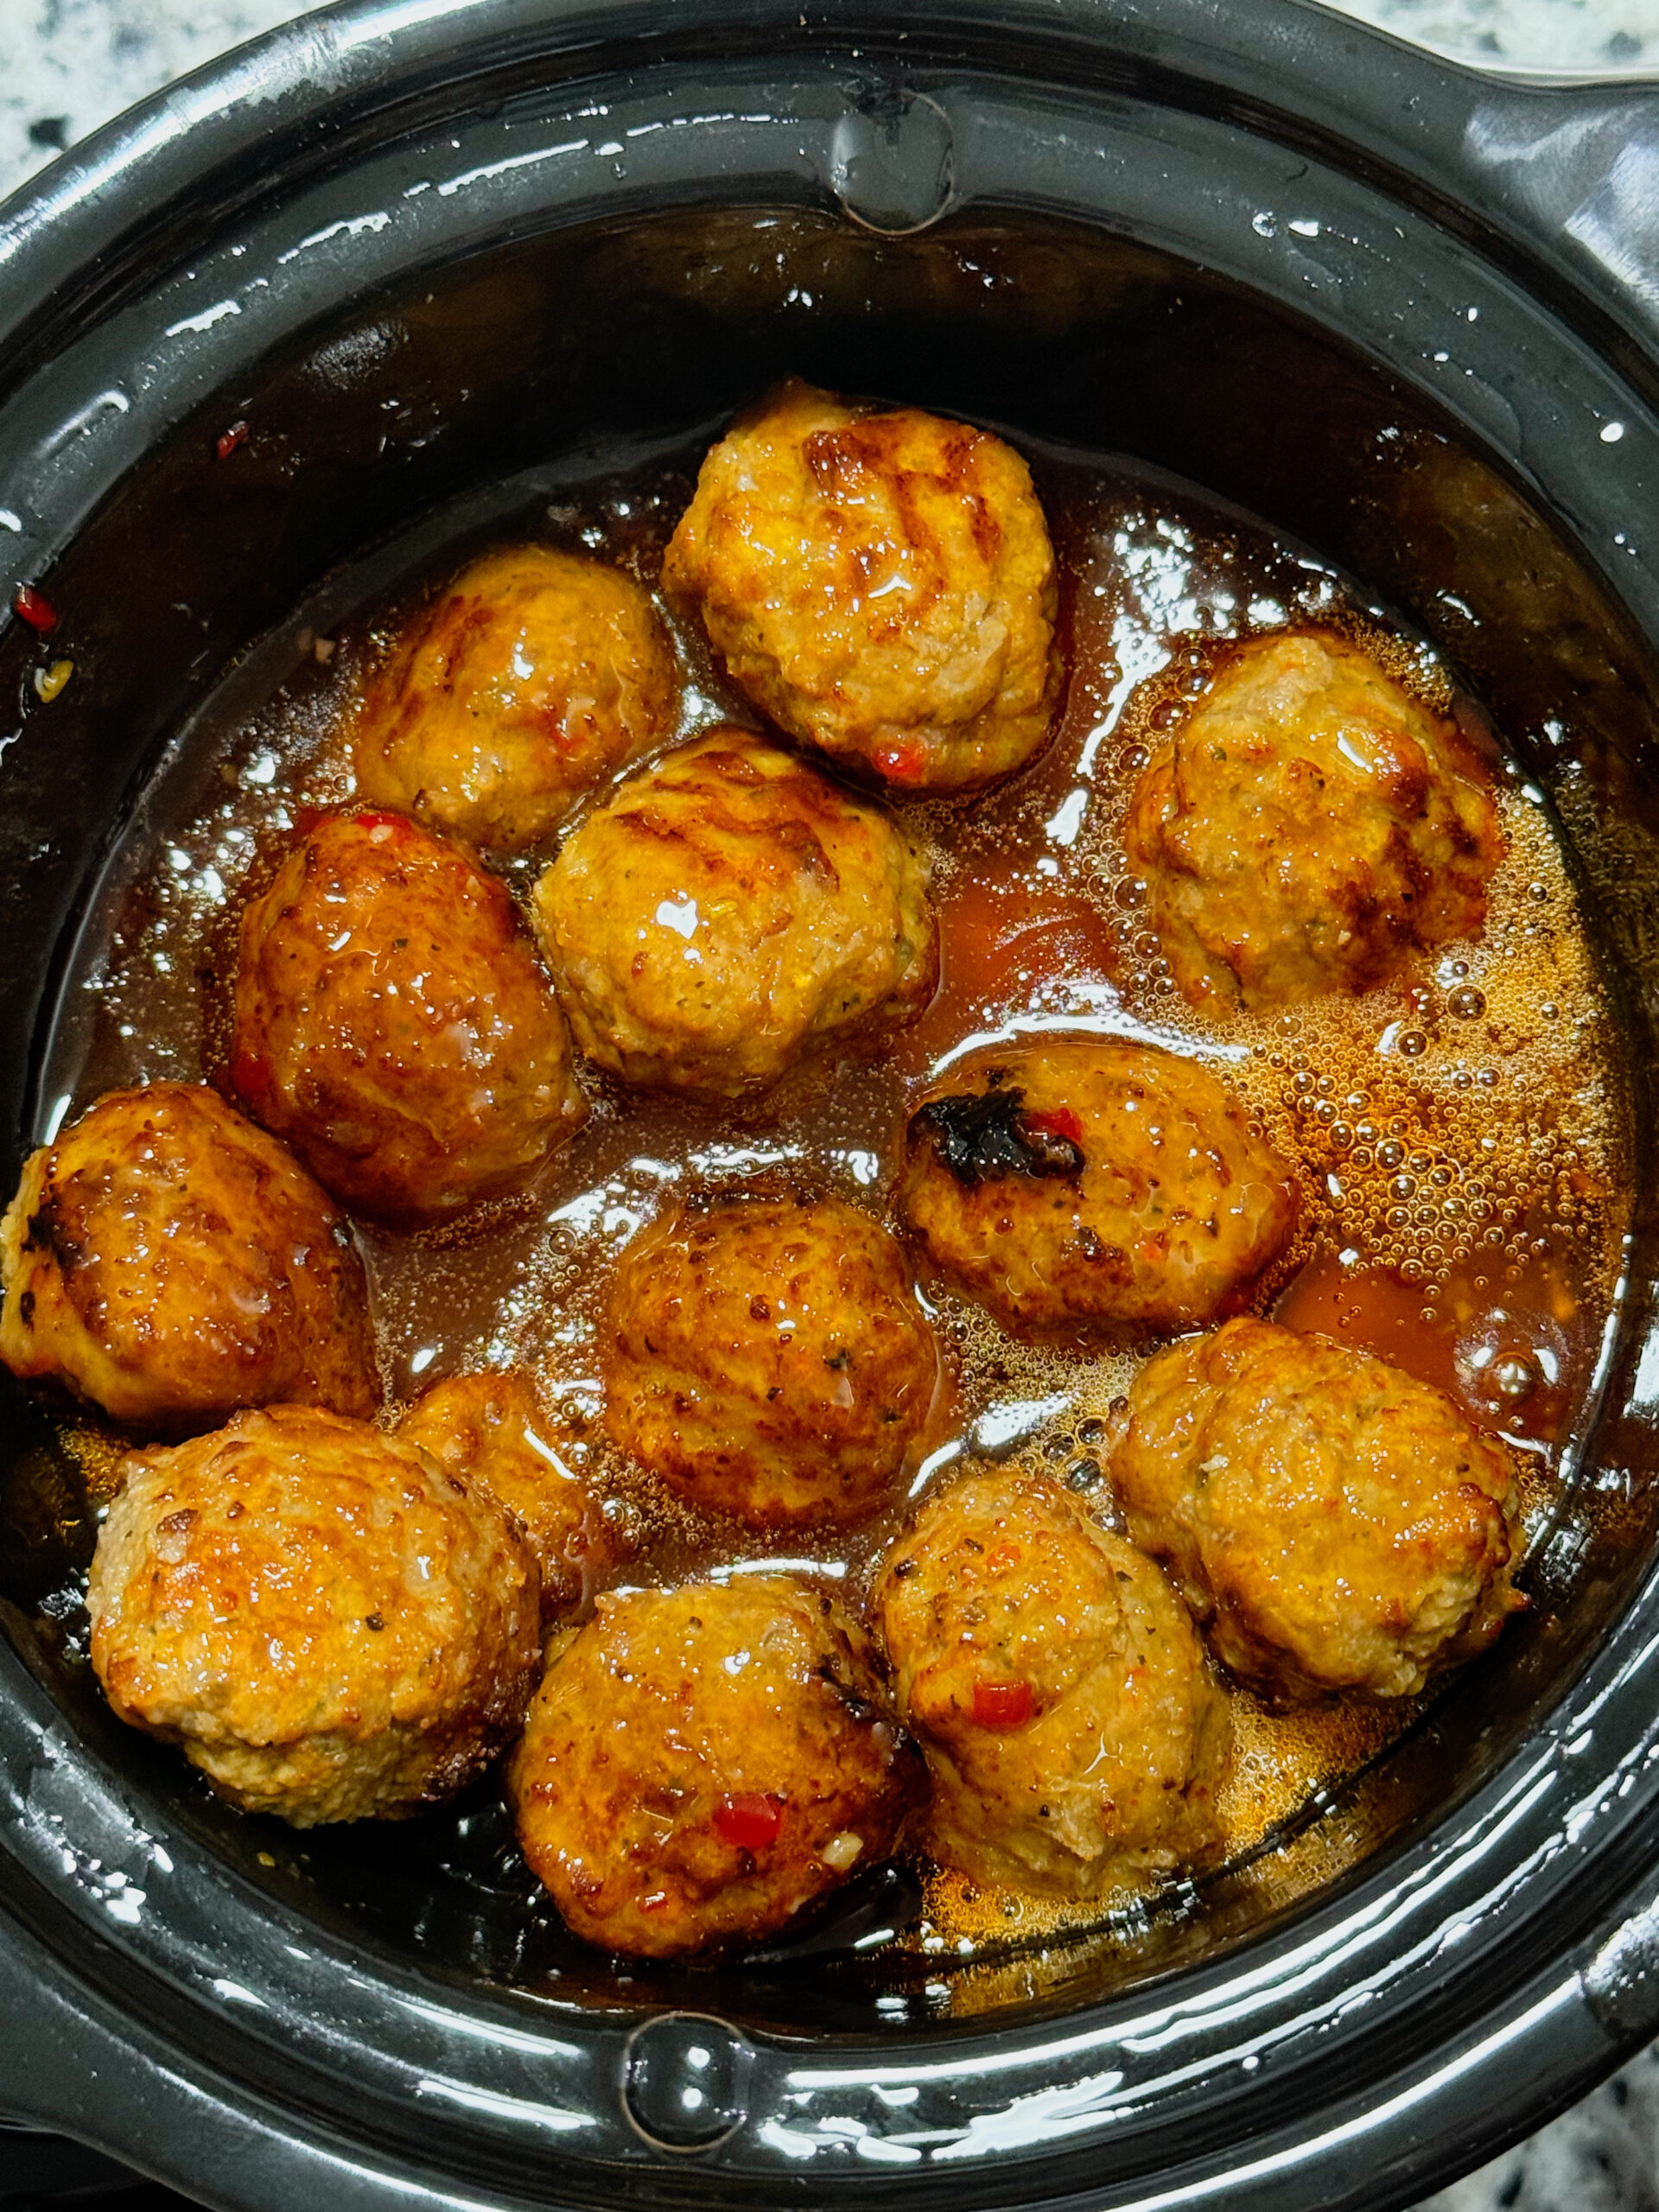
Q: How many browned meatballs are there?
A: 13